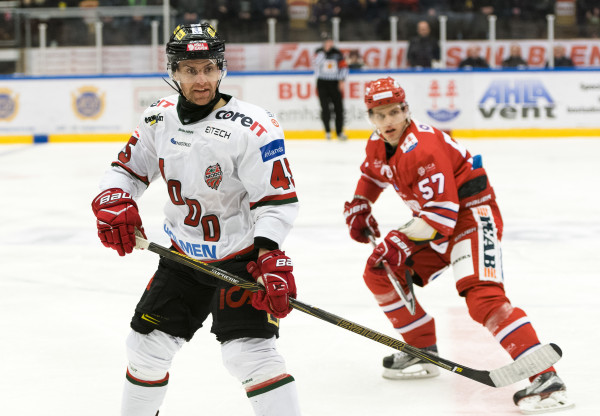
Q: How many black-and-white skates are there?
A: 2